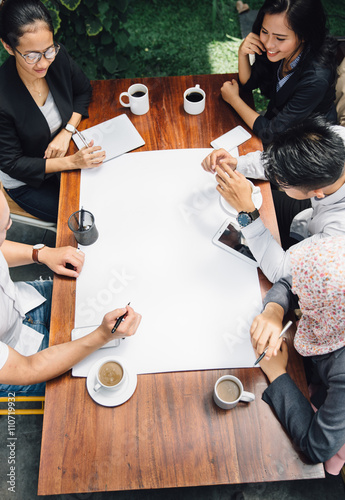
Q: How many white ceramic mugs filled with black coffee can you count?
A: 2